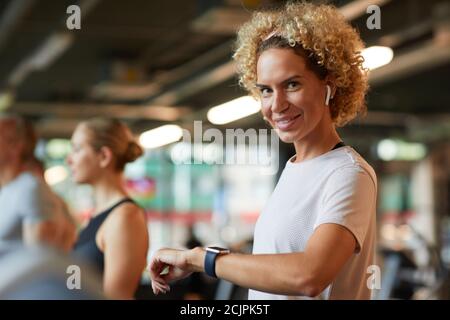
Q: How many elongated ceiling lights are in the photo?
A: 3